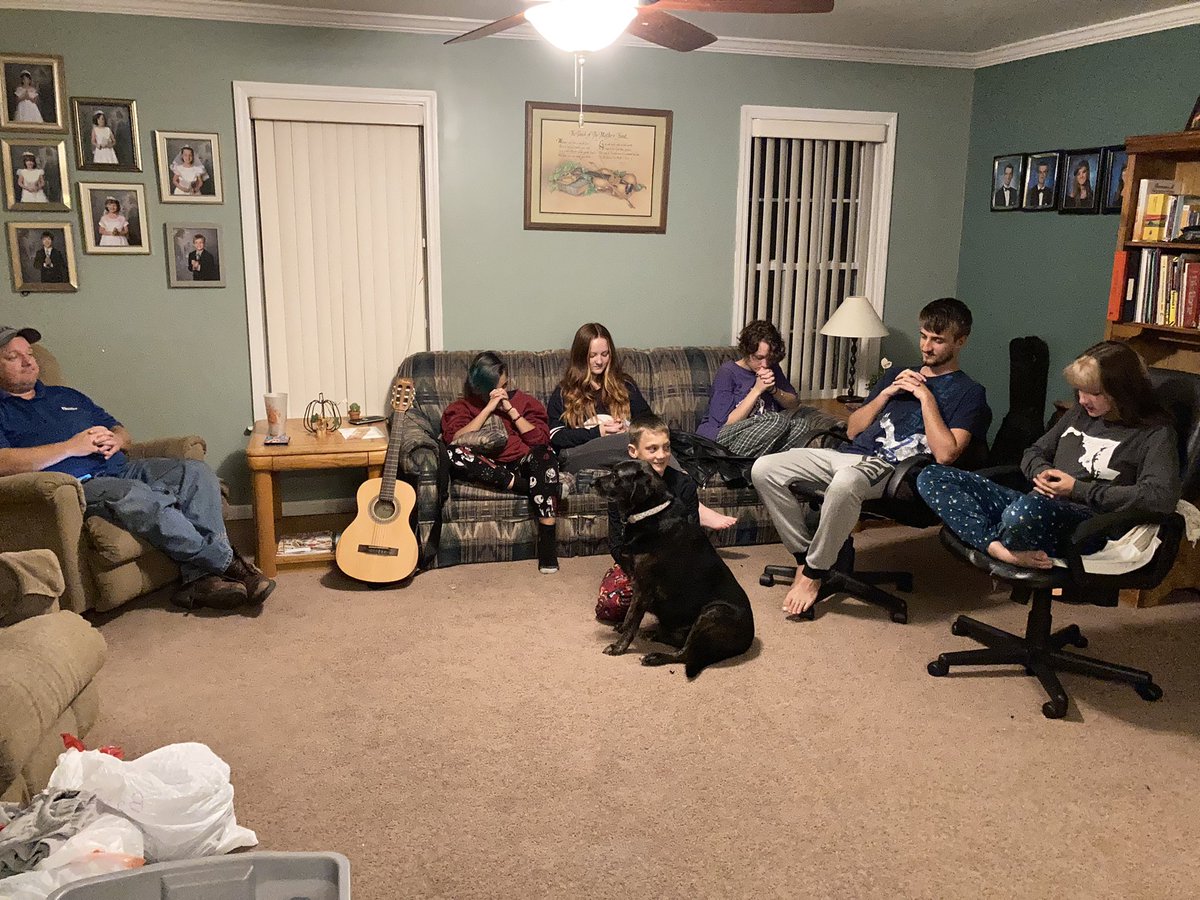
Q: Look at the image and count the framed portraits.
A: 11